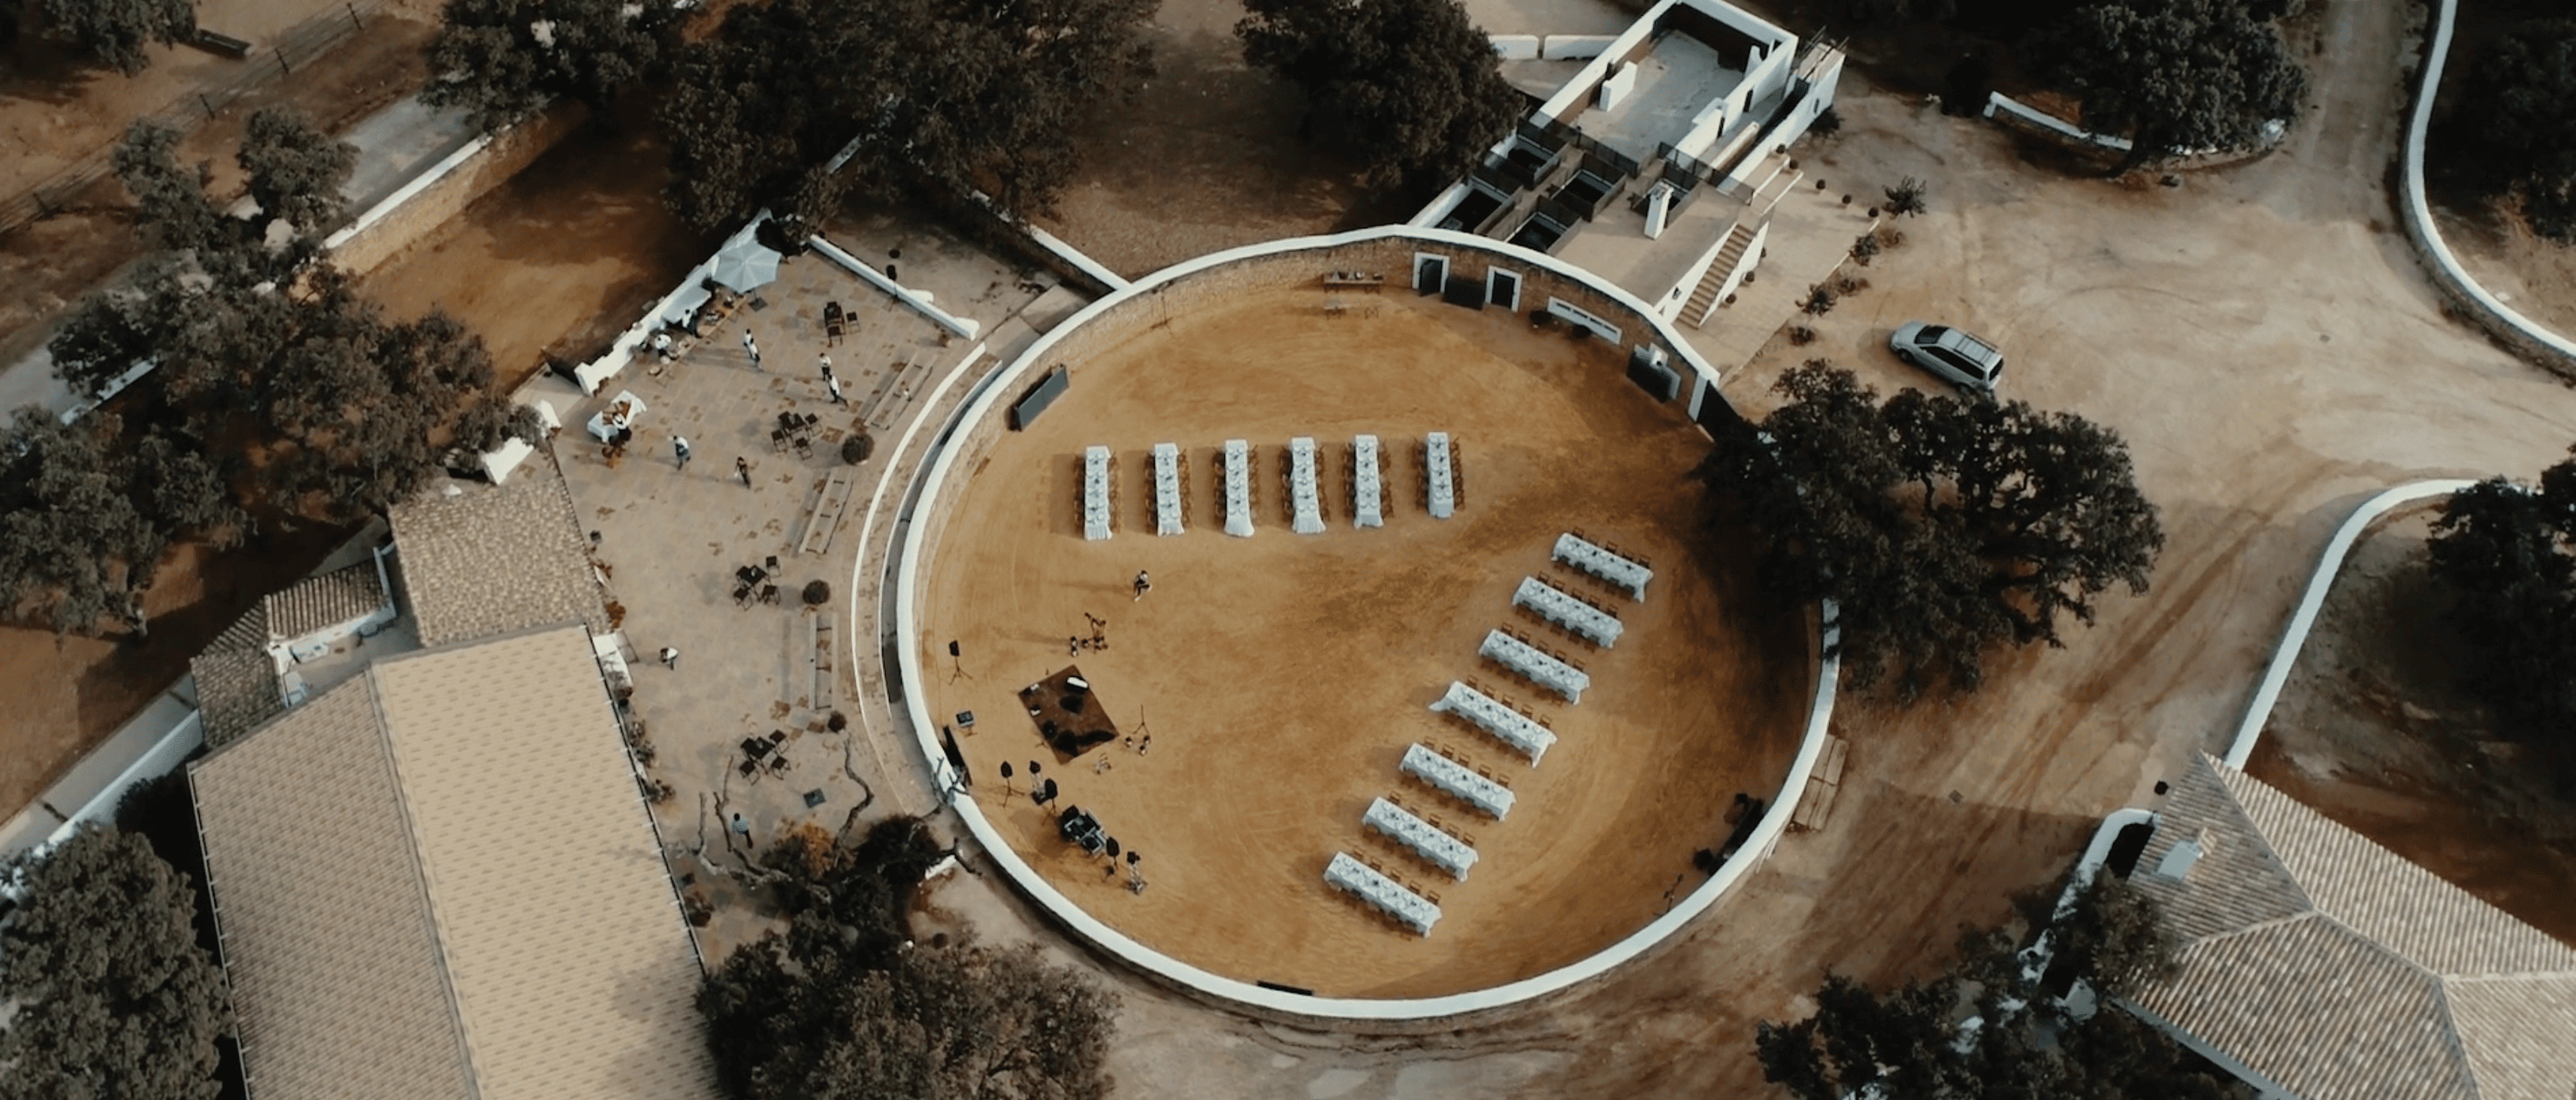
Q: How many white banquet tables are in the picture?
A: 13